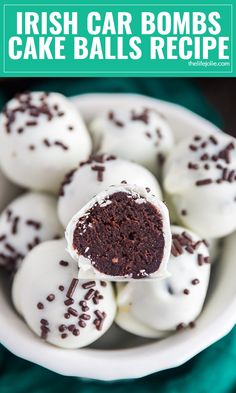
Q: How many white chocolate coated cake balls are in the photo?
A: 8